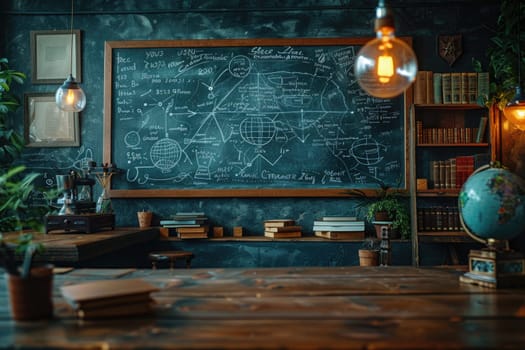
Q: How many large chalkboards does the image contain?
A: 1